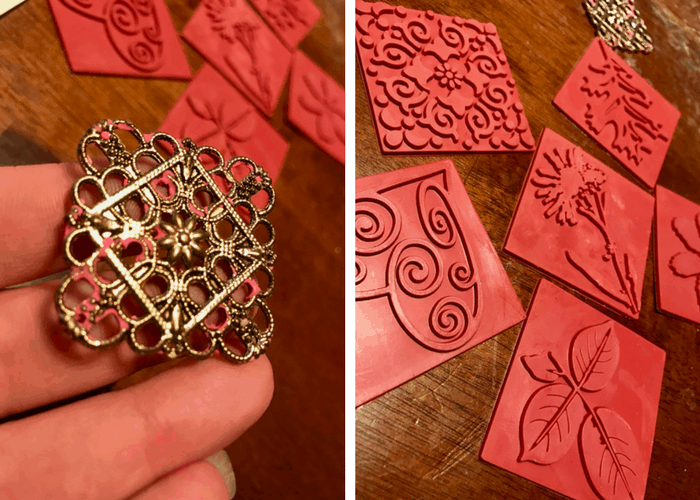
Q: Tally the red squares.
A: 11